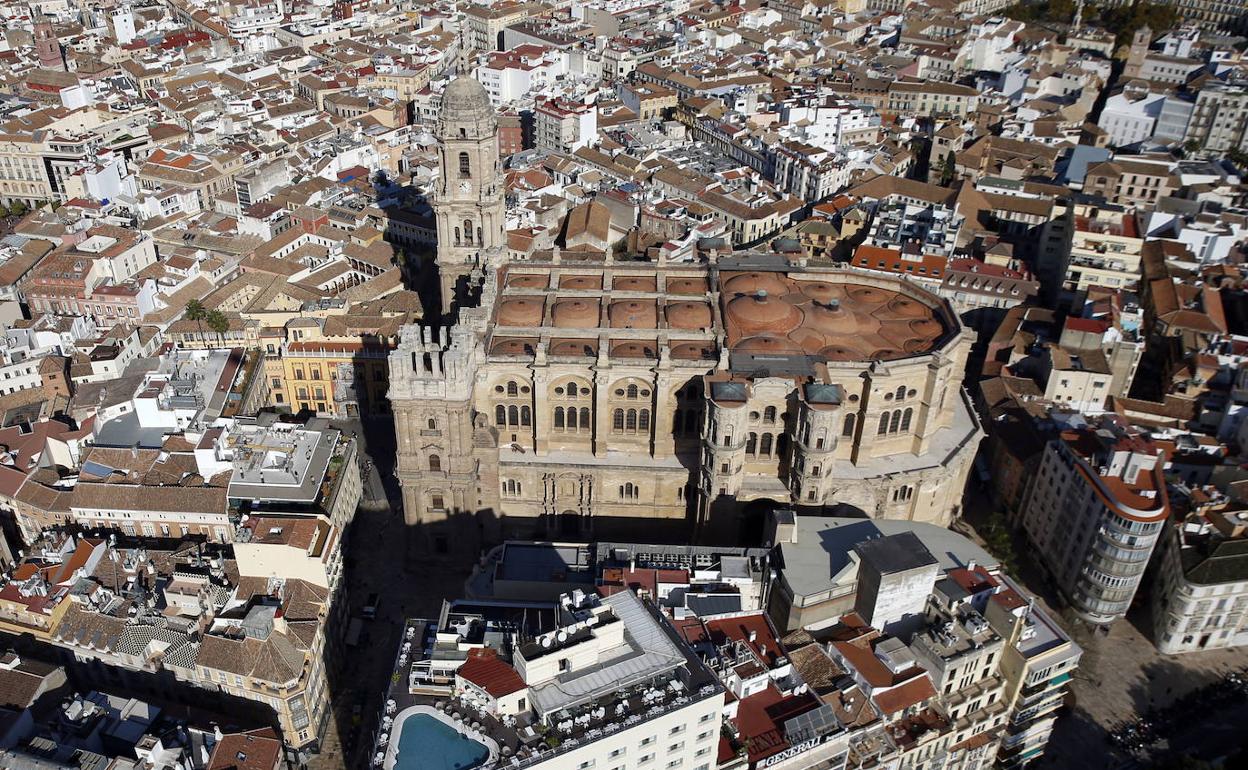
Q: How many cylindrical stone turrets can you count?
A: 2